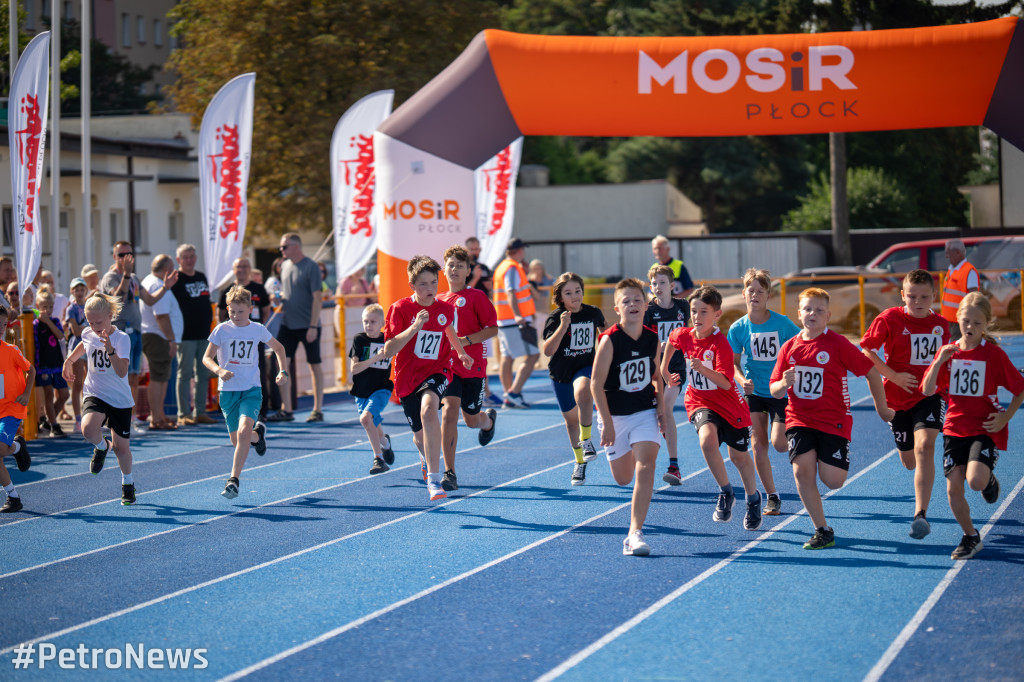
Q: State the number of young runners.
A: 14